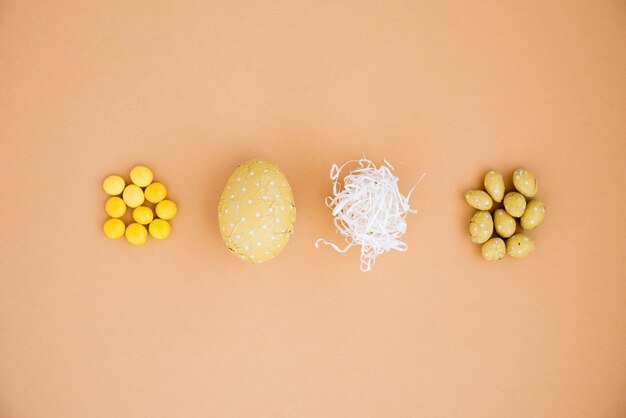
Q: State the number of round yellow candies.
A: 10